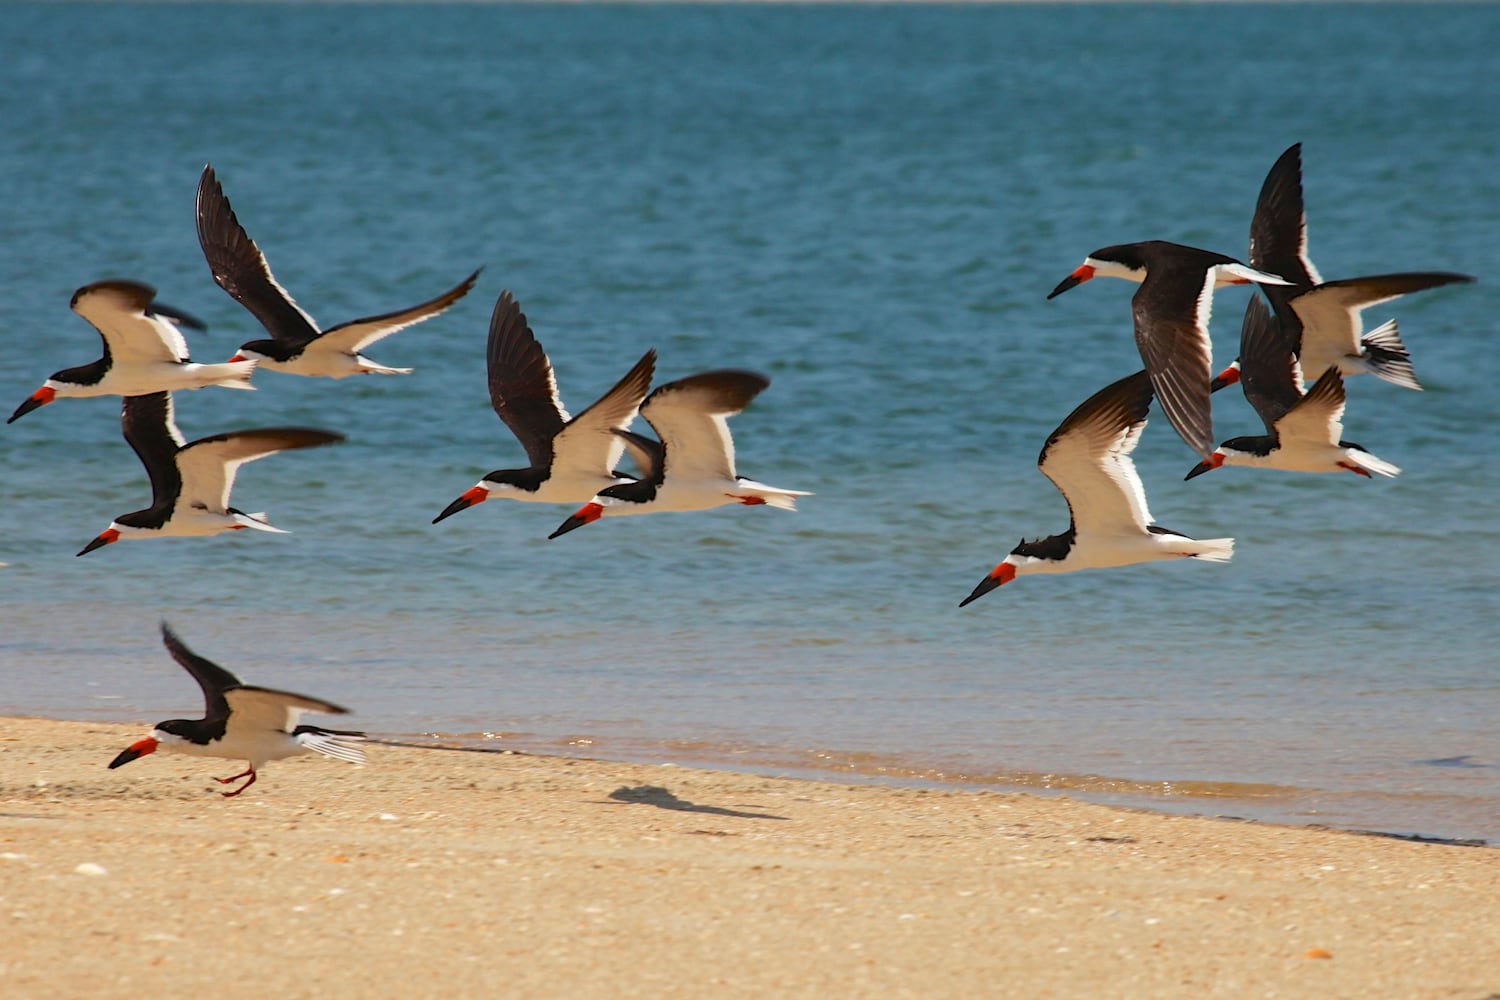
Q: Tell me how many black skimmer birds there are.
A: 10